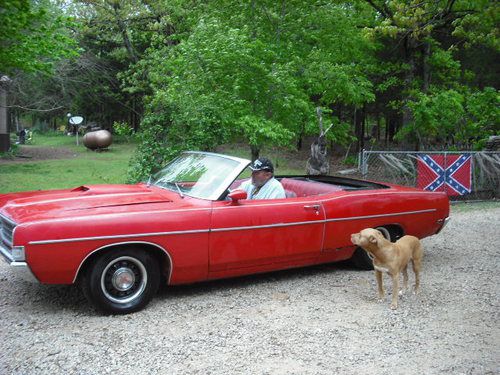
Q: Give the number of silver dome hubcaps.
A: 1